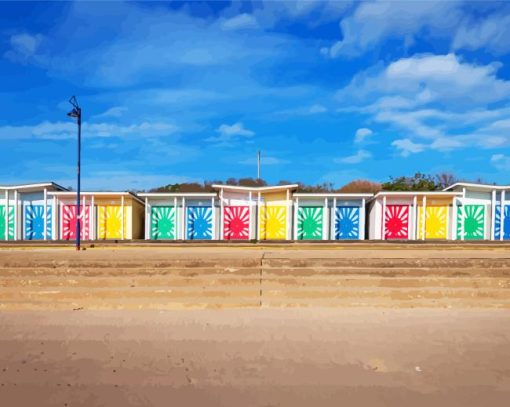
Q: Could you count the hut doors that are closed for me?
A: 14